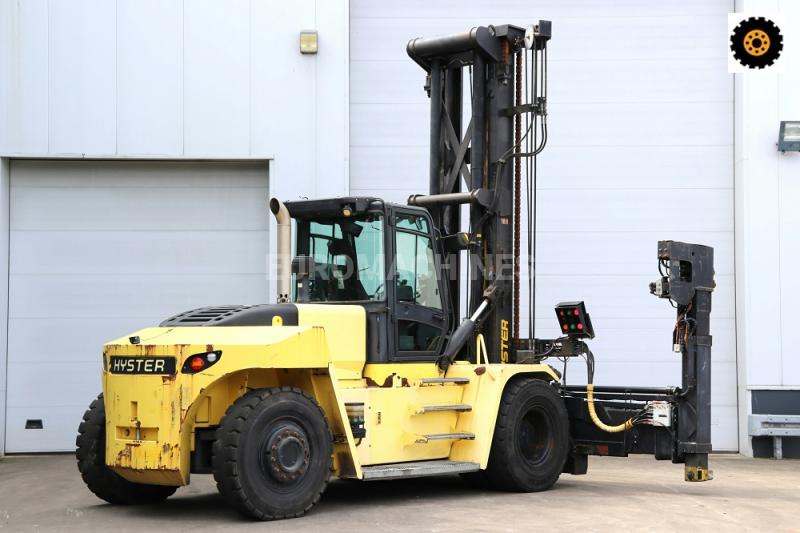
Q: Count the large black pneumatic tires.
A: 3